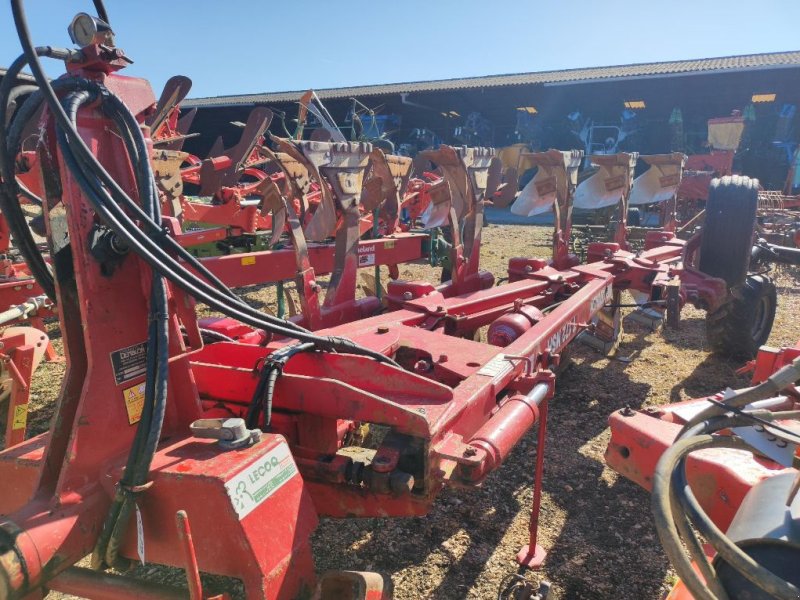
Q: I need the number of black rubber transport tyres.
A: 2